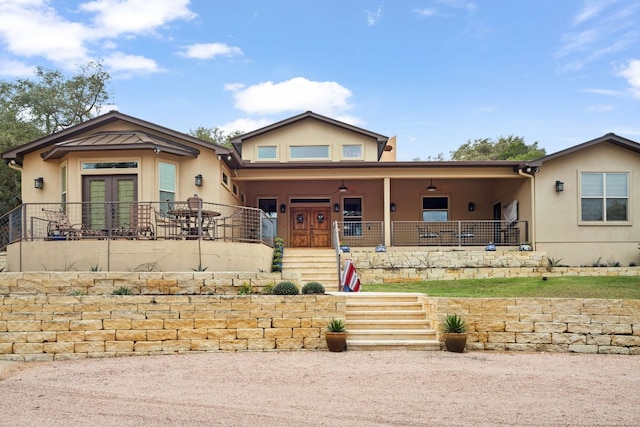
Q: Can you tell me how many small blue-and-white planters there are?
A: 4